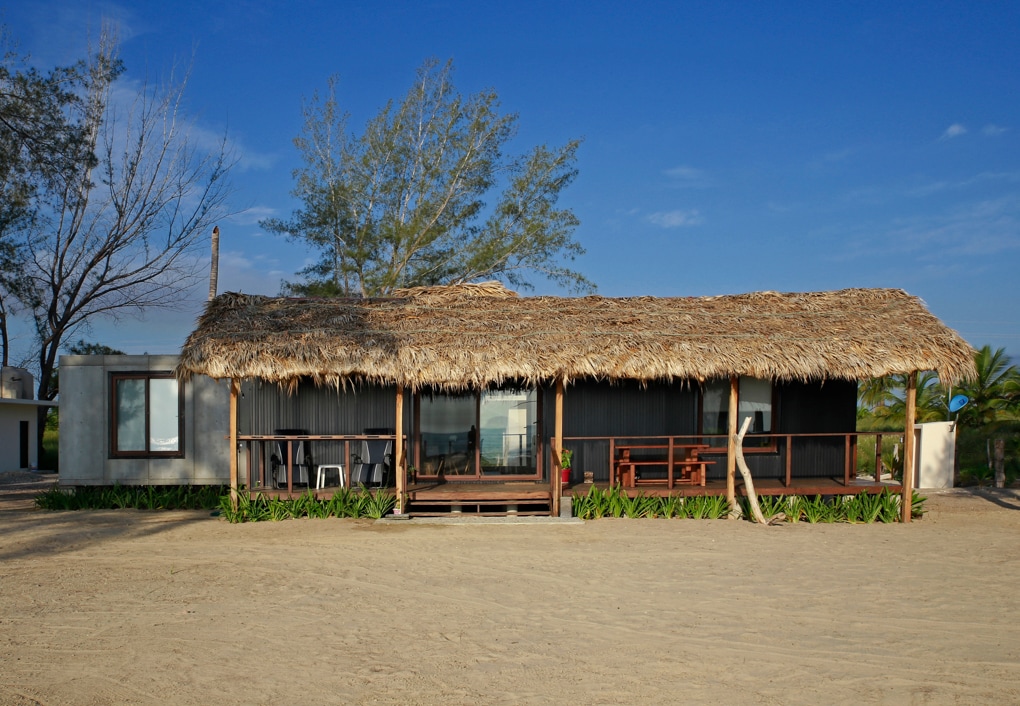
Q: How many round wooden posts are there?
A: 5